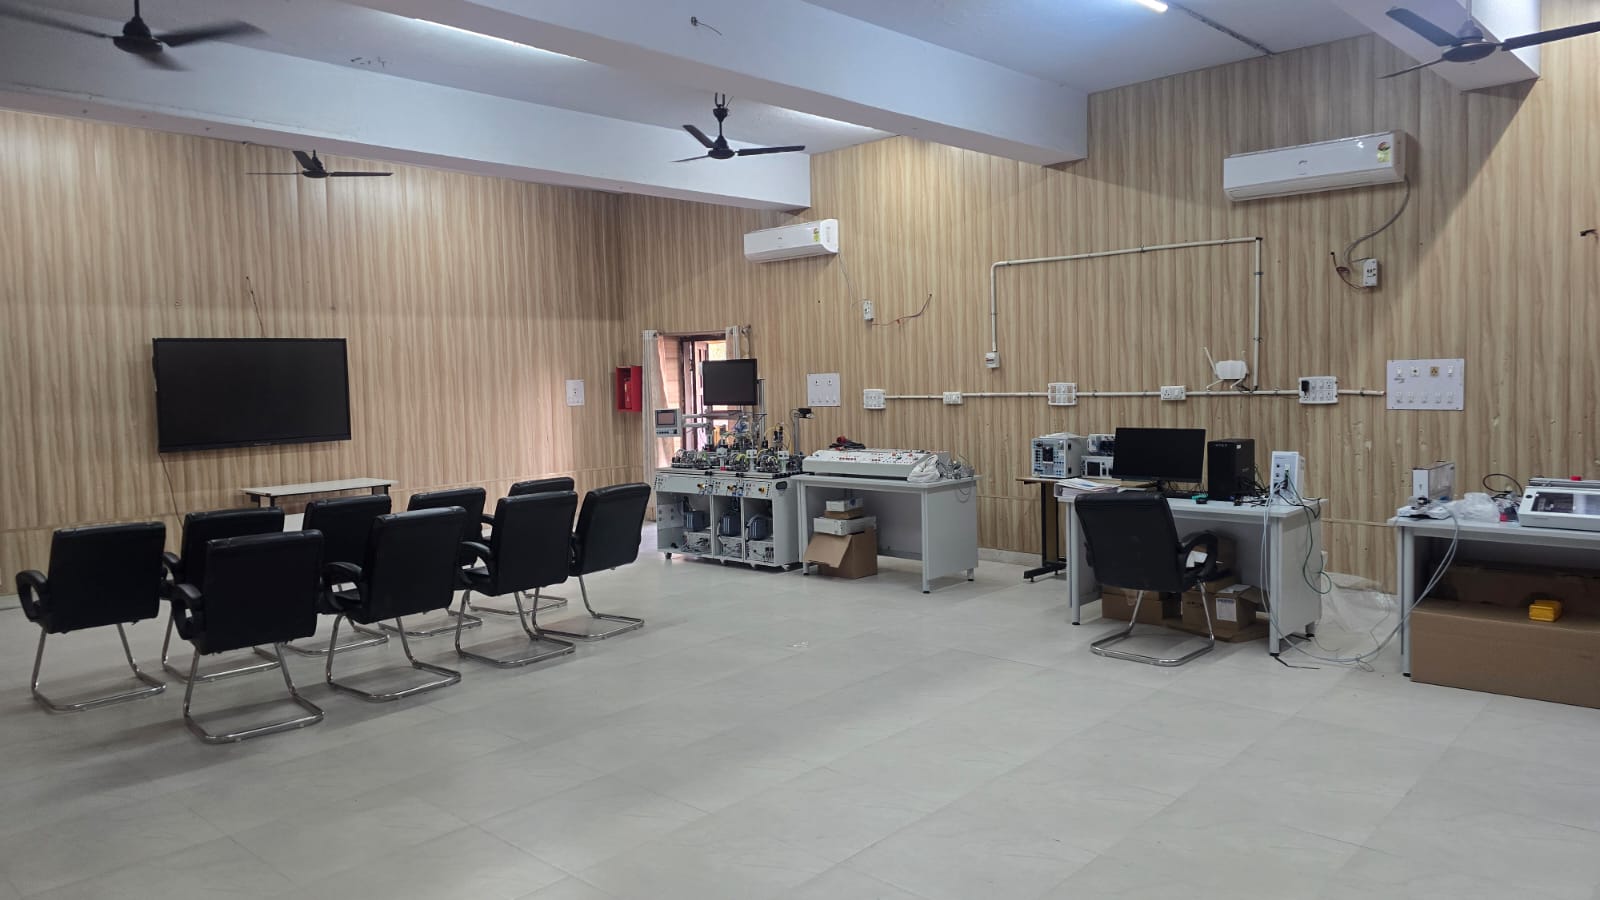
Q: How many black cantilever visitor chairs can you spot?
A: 10